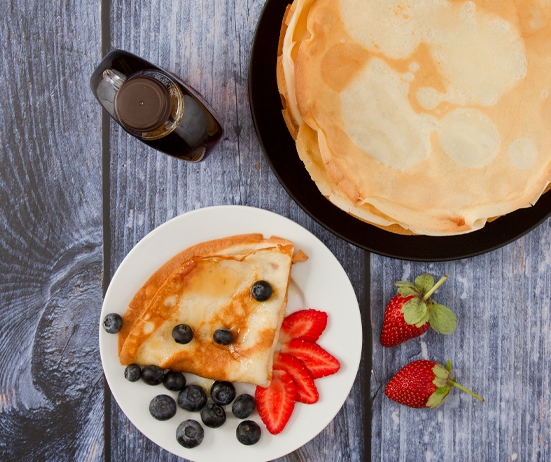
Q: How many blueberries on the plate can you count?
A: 14